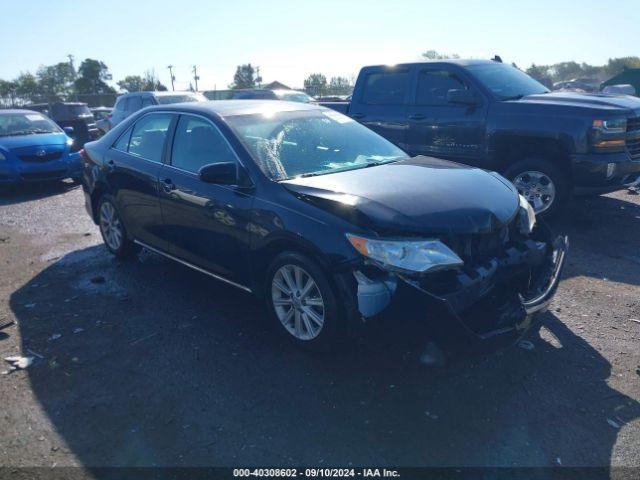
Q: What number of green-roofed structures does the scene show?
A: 1